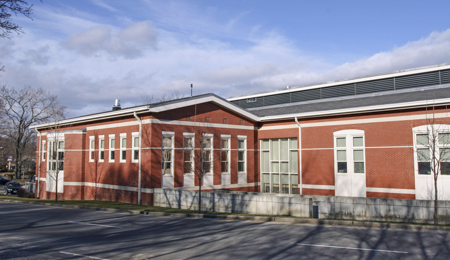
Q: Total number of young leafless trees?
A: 3